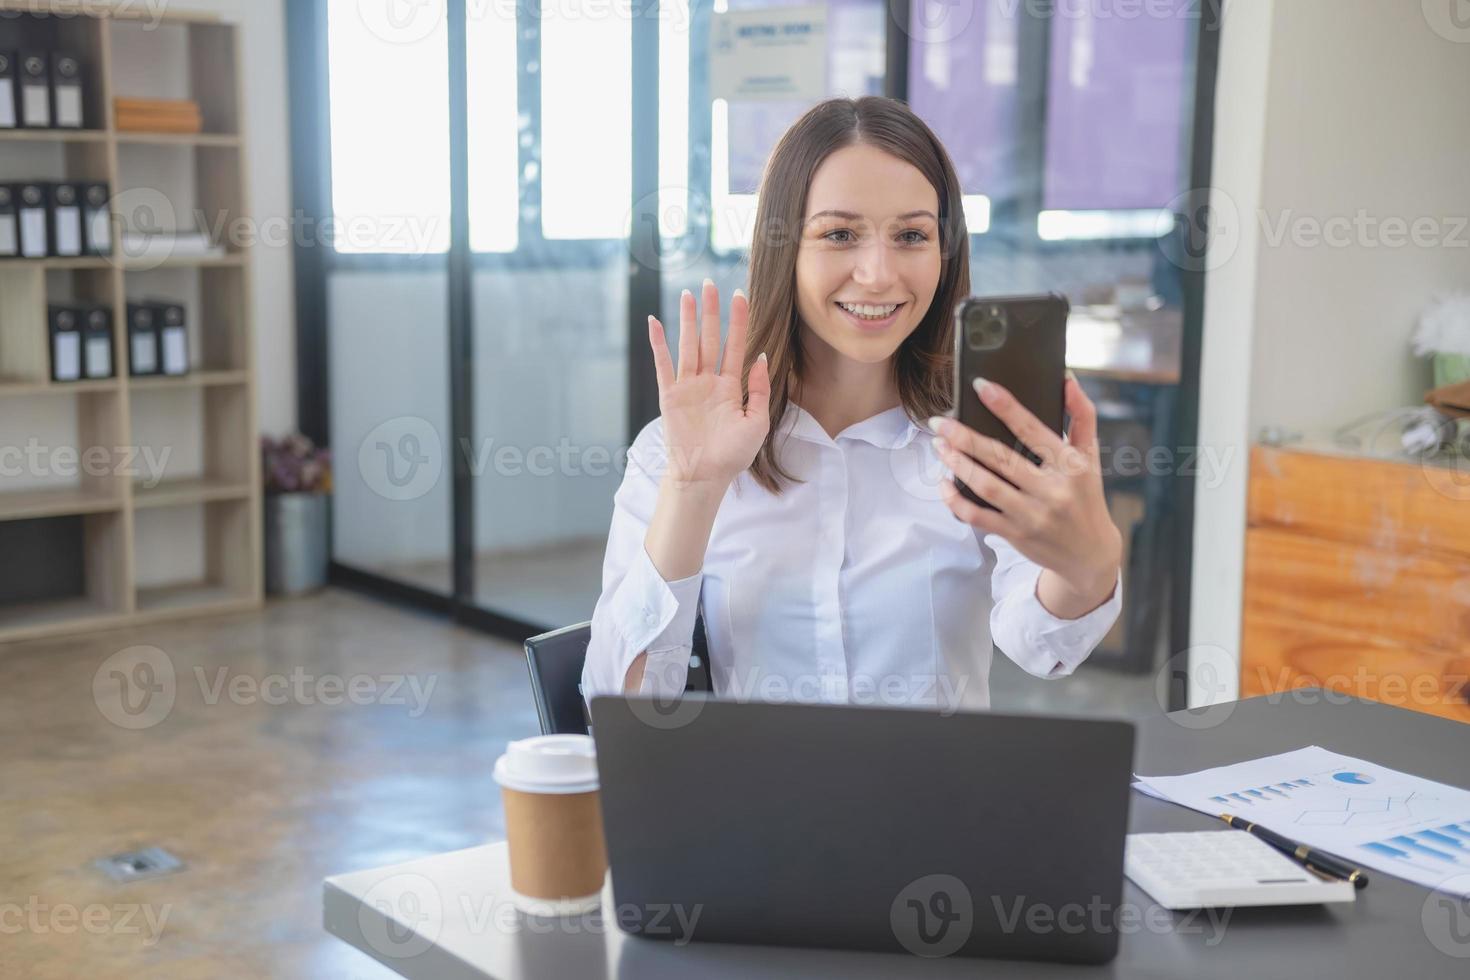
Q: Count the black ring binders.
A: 11